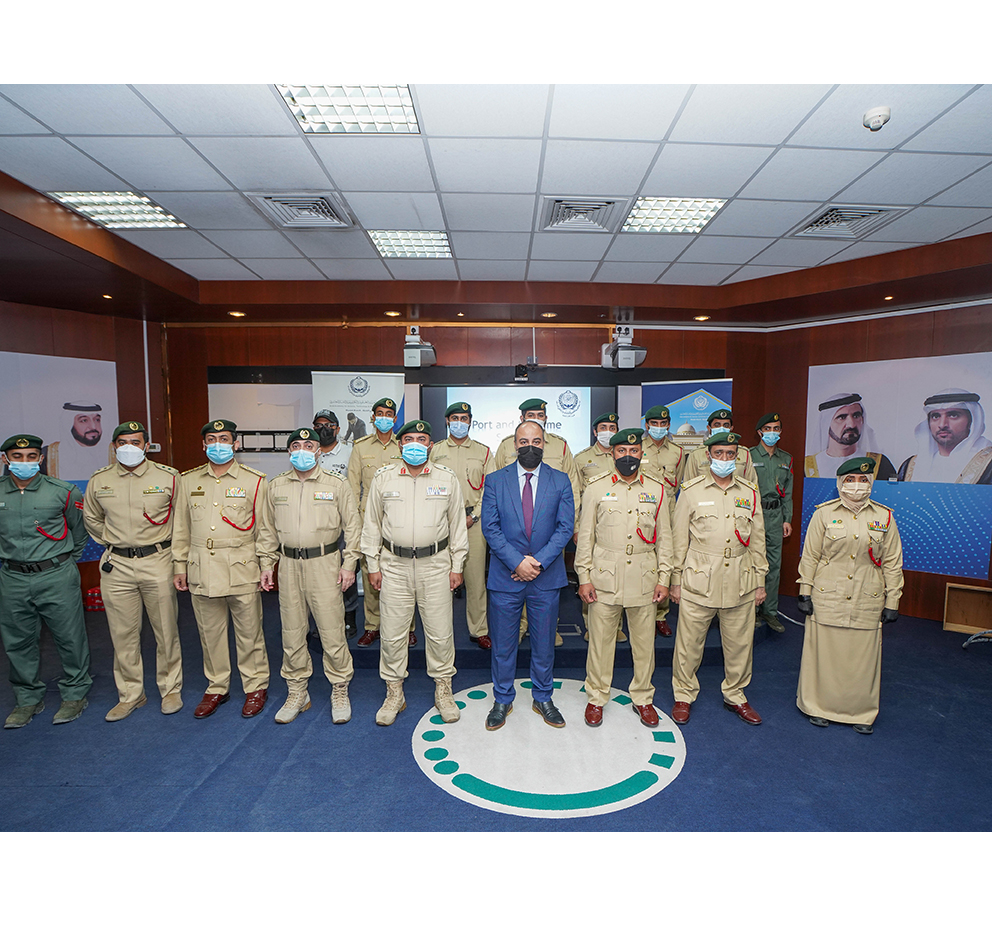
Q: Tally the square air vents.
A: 3